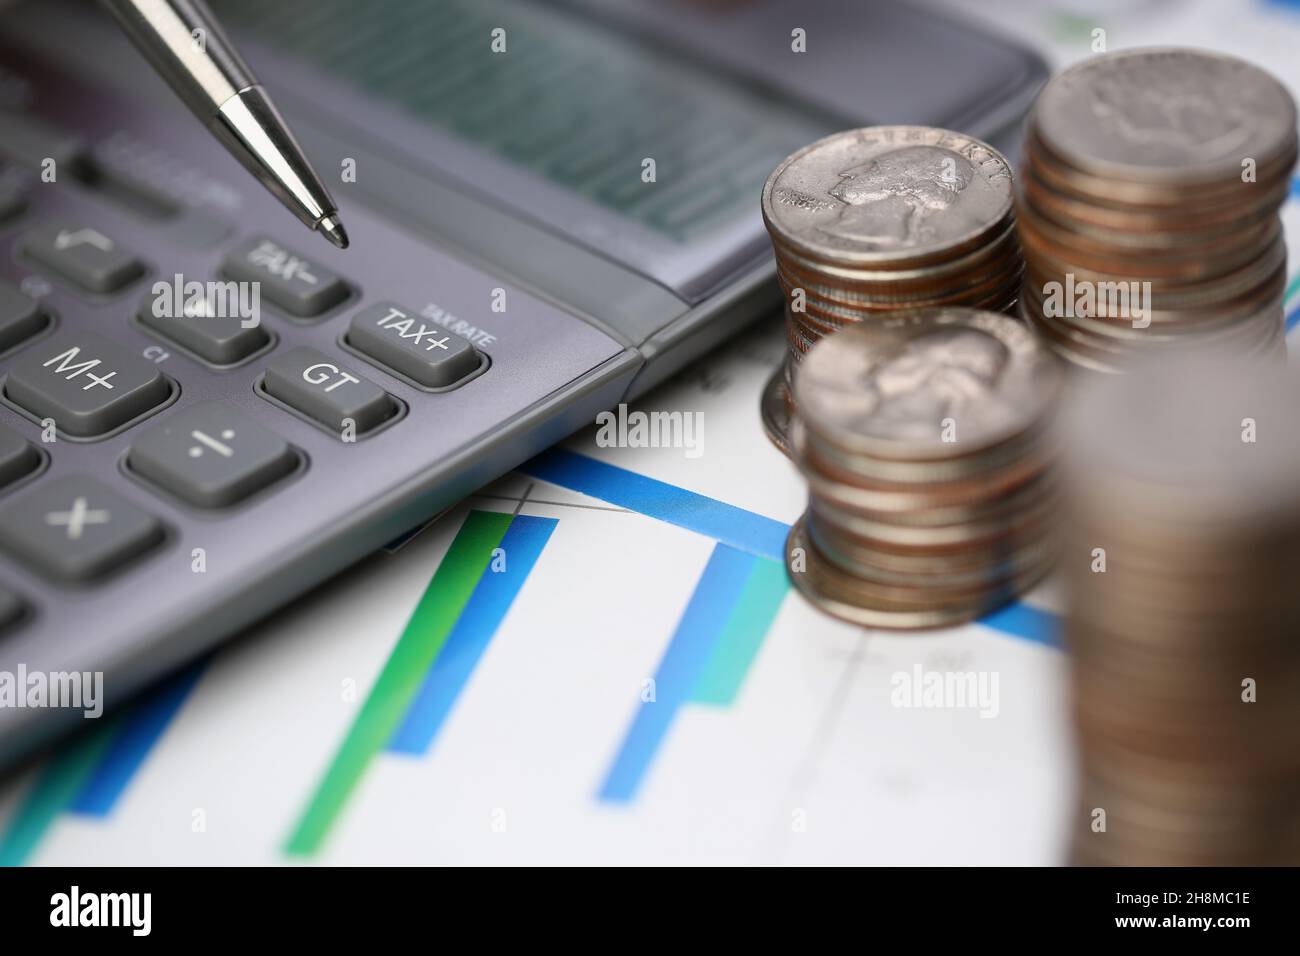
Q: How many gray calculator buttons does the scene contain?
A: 12